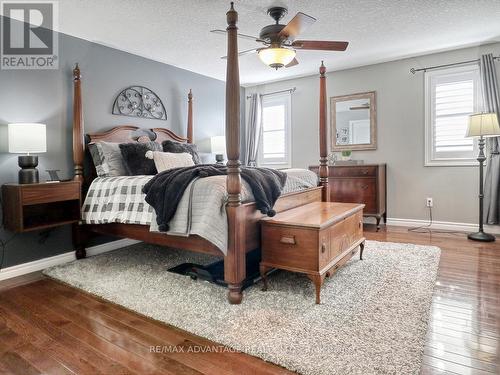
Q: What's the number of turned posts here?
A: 4